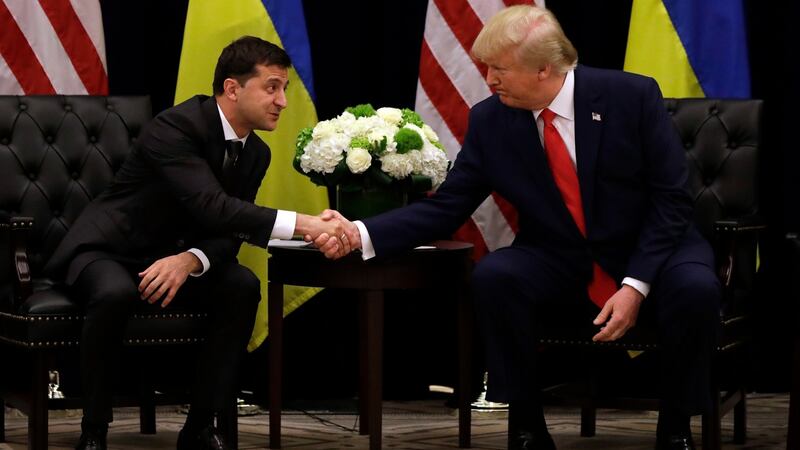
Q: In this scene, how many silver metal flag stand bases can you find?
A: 3